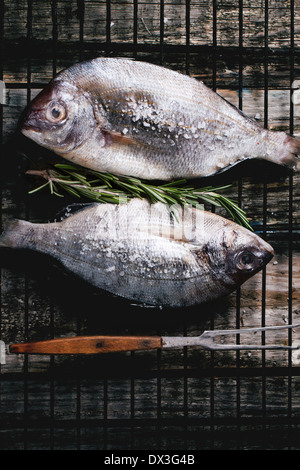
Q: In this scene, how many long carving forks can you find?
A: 1